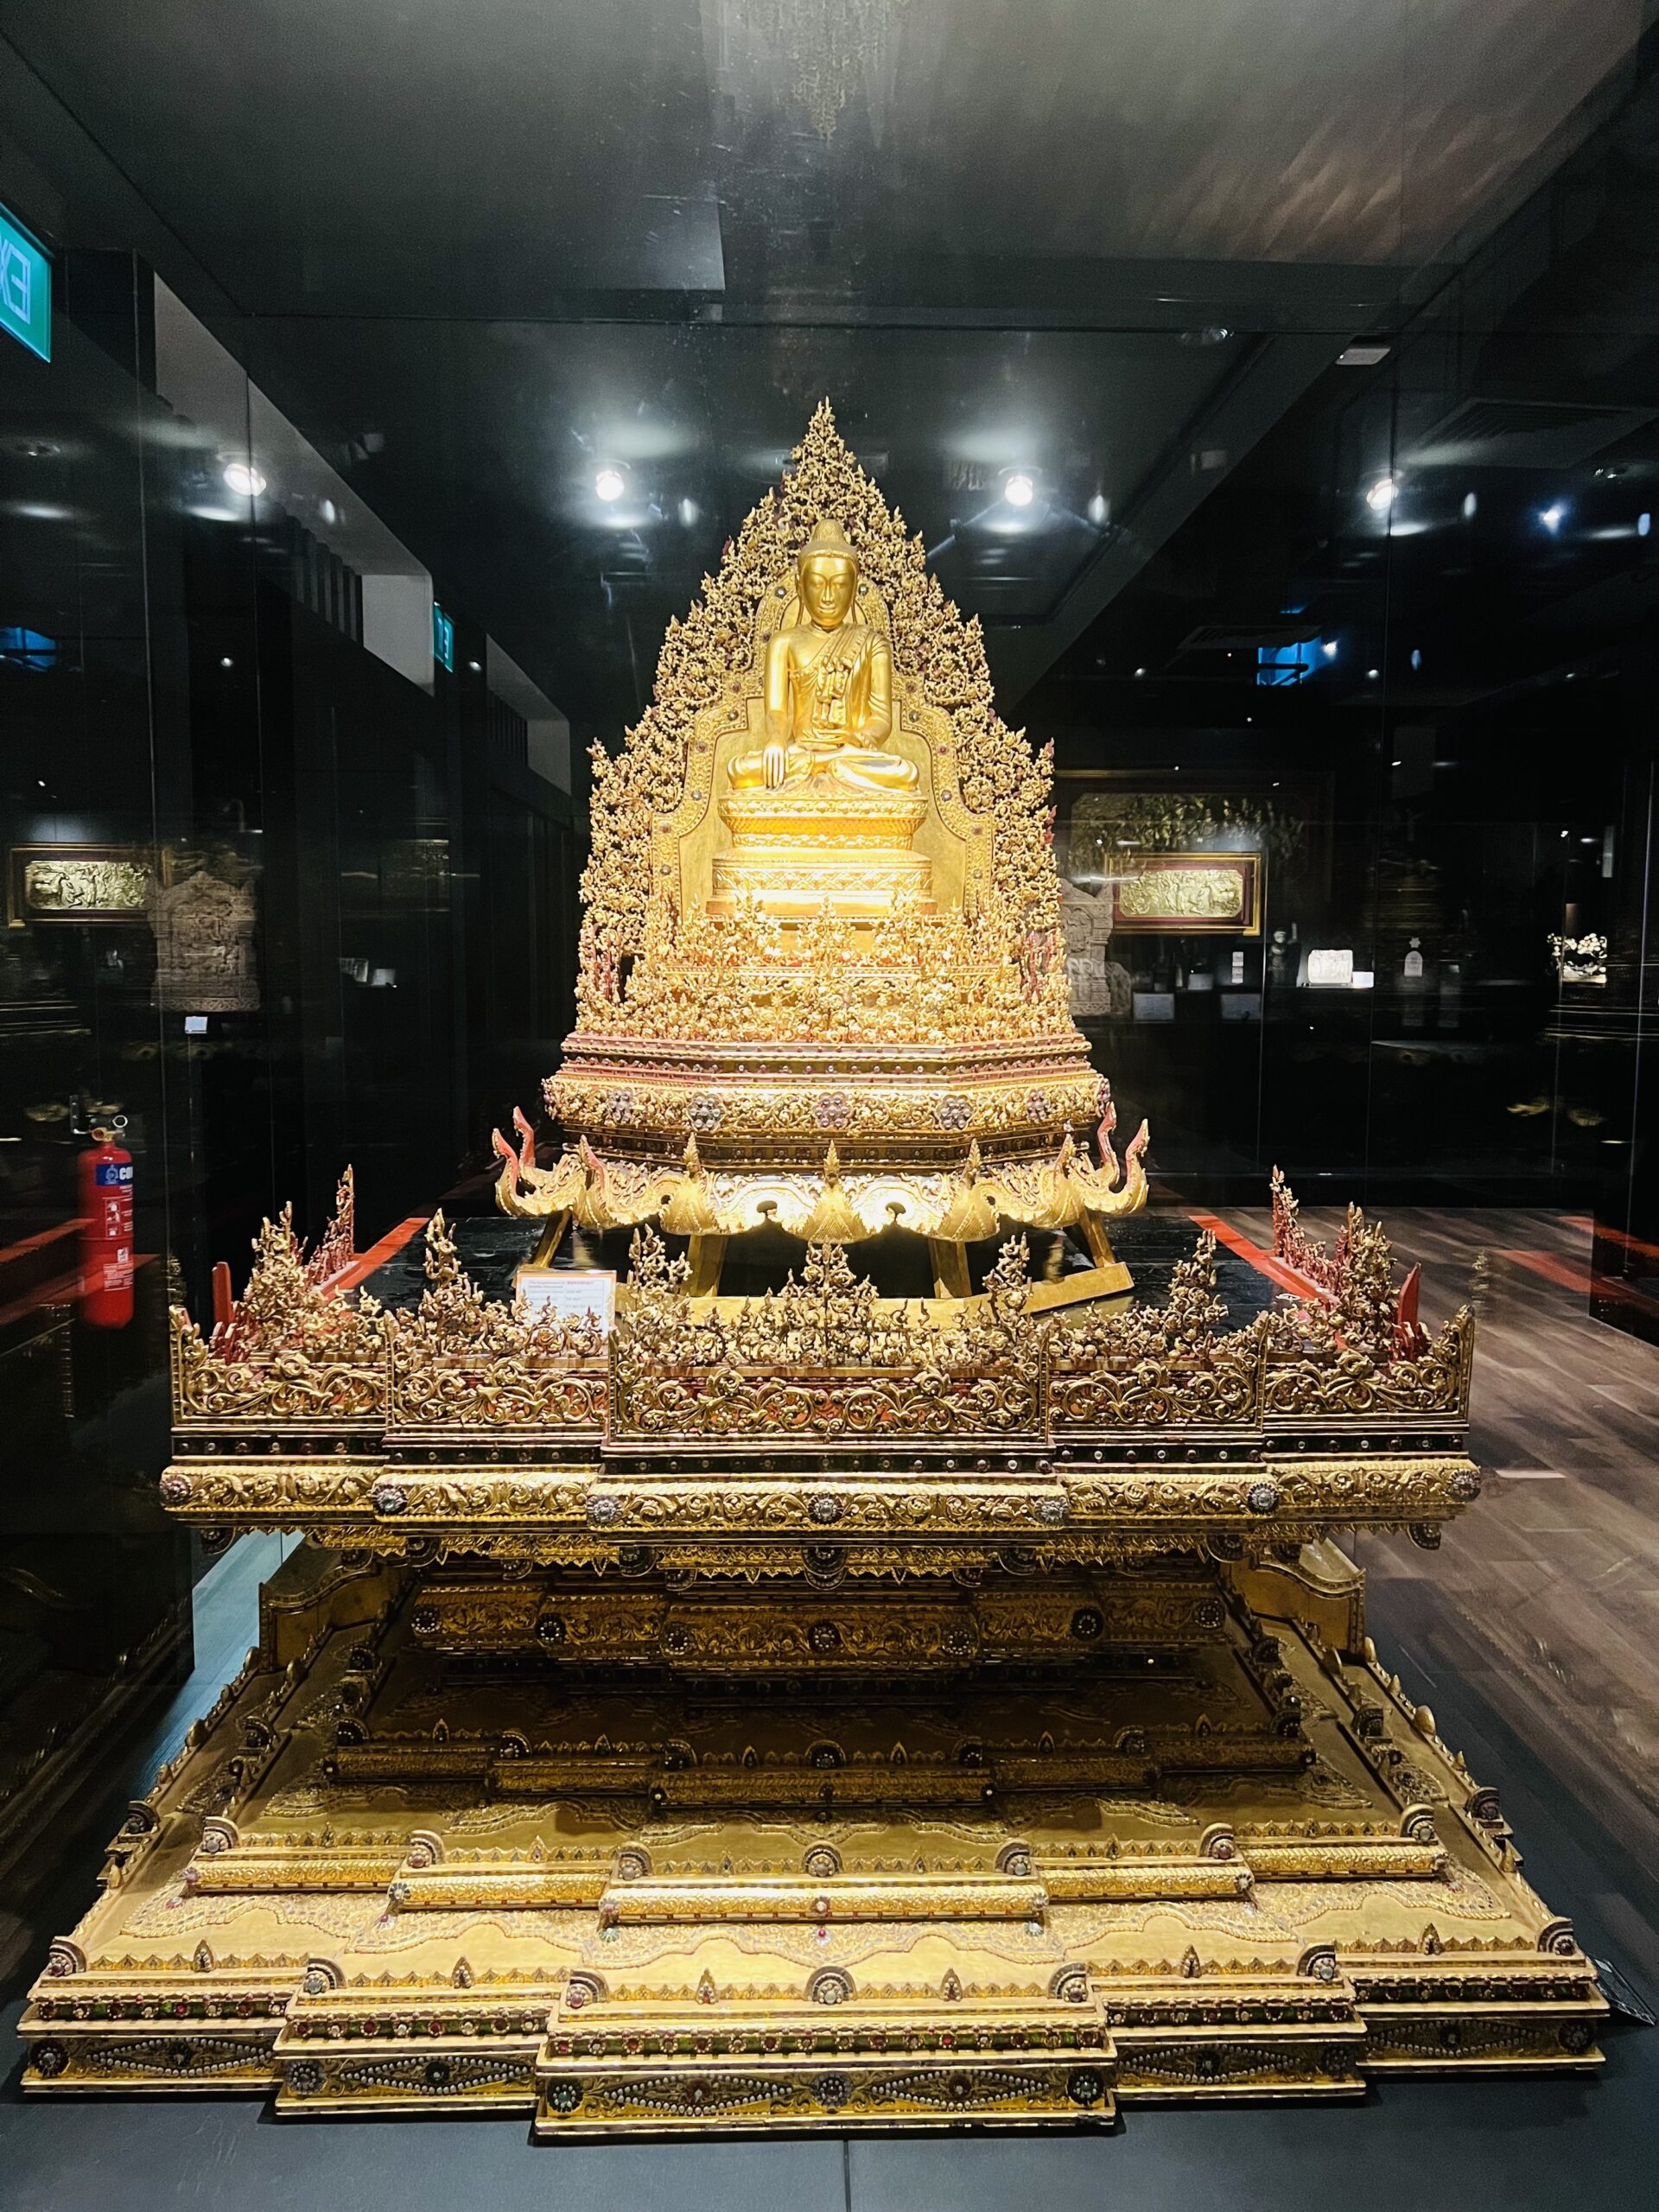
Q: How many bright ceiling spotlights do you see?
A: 4